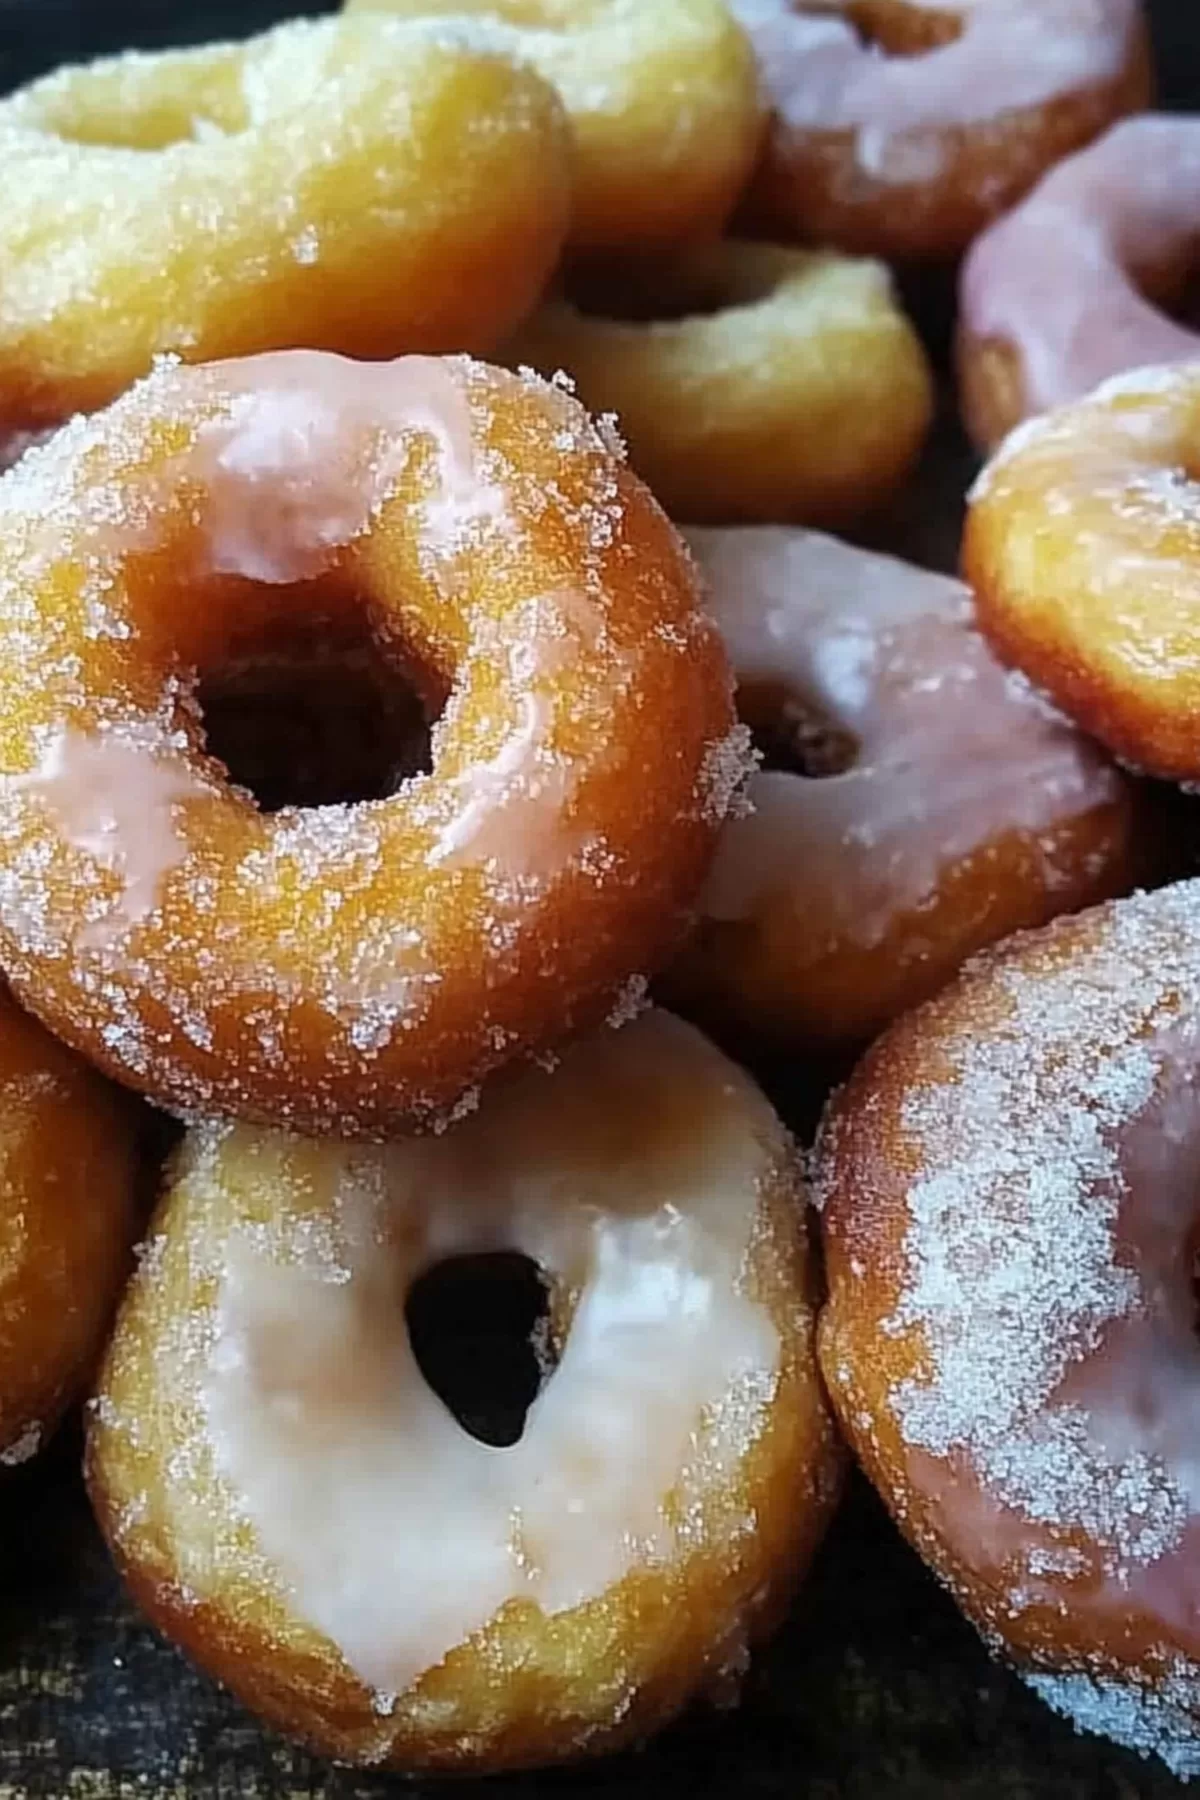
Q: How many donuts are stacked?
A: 11